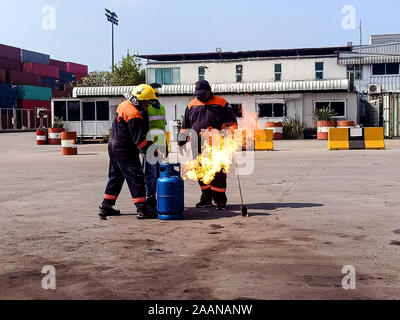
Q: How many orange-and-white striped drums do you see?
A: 6